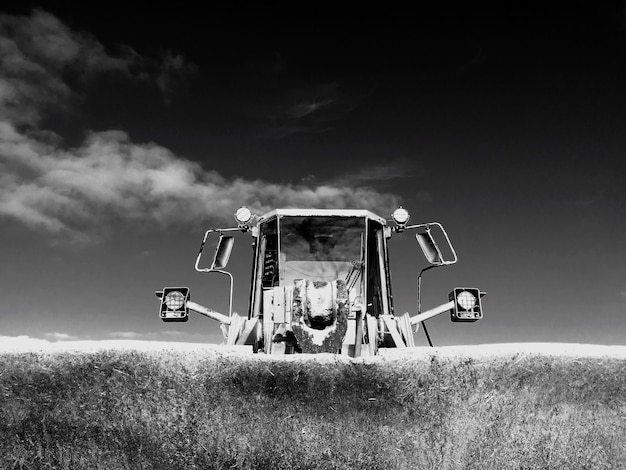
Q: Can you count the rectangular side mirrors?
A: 2